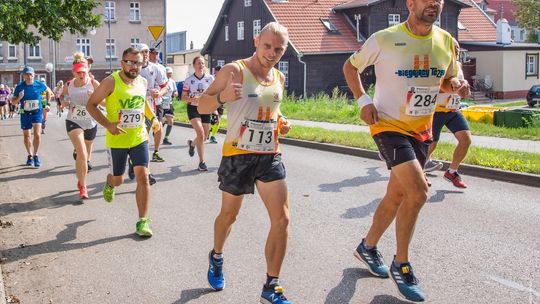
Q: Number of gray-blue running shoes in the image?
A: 2